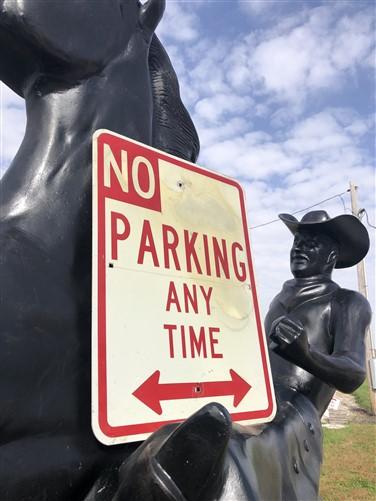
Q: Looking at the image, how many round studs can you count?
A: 3